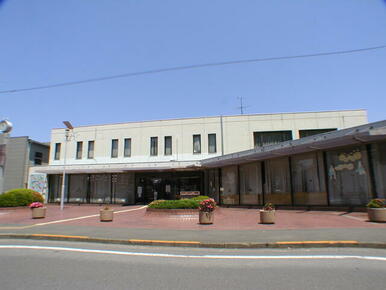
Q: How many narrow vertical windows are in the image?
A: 9